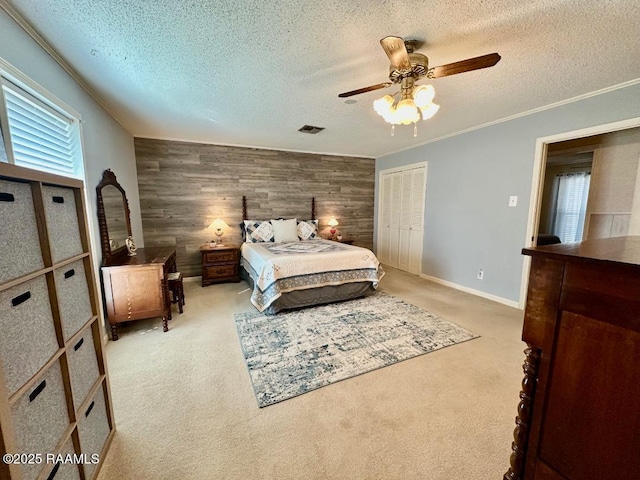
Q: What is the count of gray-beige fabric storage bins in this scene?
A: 8